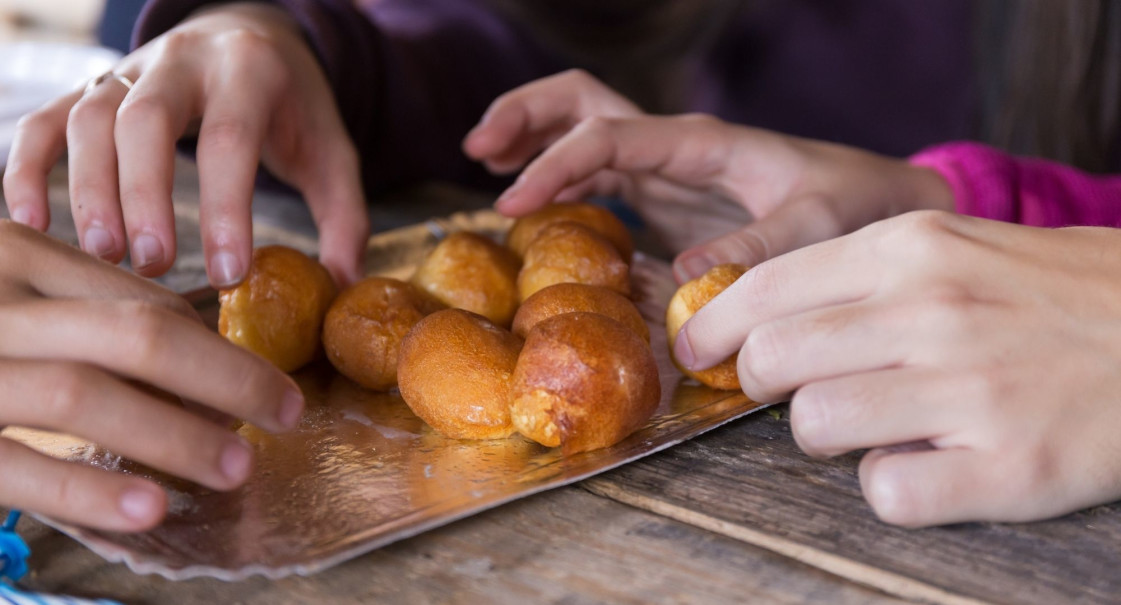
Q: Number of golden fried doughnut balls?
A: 9